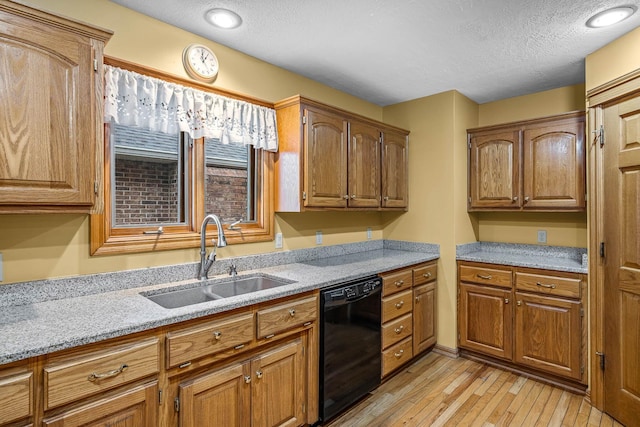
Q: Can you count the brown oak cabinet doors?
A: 12